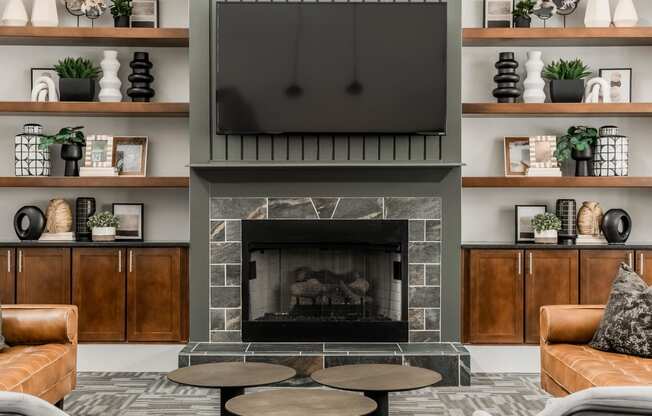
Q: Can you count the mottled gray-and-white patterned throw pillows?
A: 1